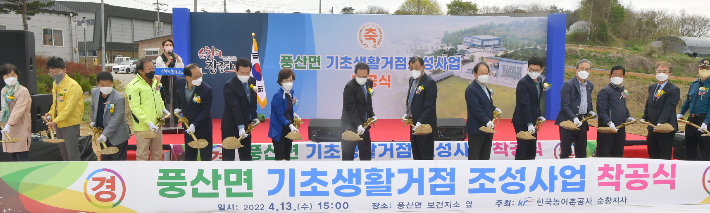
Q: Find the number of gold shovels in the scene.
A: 15